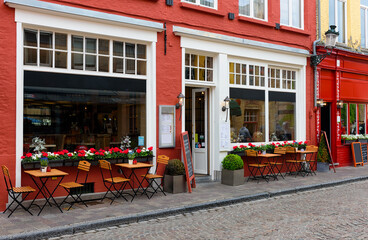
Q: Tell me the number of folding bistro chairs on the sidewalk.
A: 8